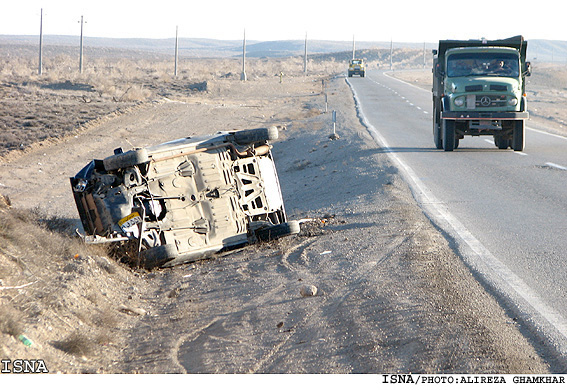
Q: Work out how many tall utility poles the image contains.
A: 8